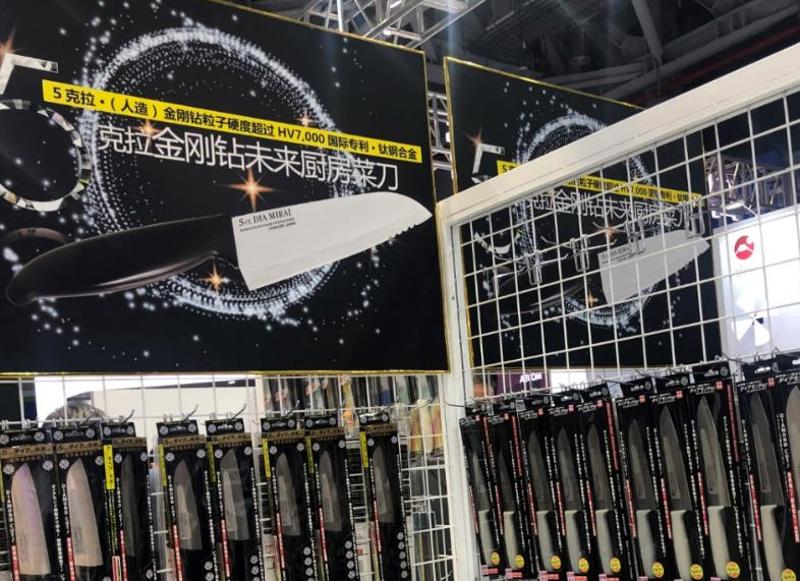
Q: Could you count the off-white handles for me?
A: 9